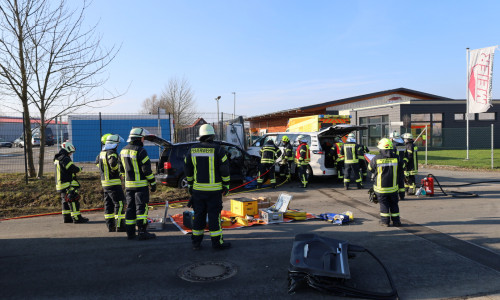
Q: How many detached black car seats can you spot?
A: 0